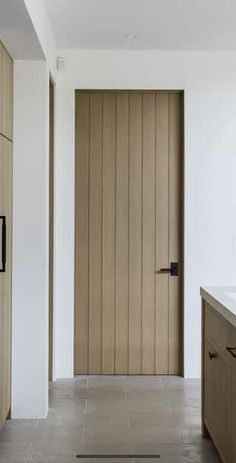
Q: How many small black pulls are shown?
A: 2